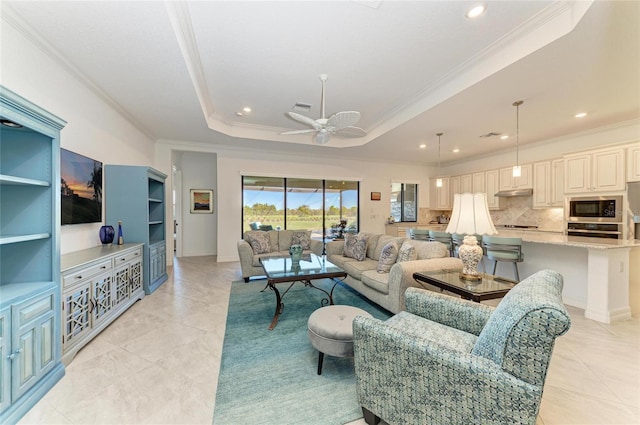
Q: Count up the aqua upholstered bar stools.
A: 4